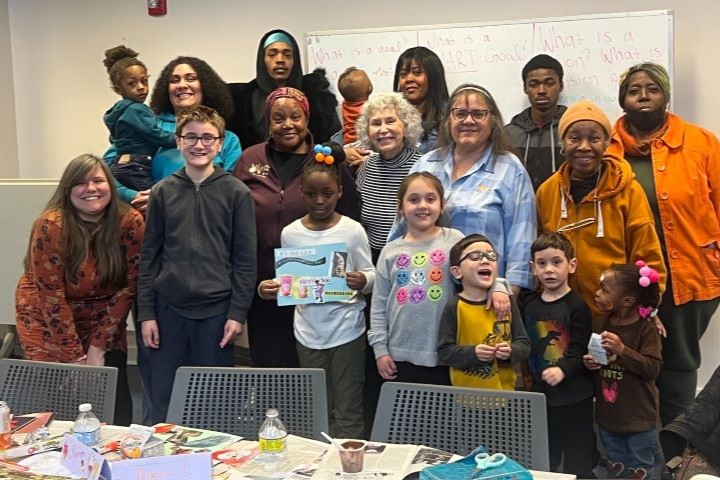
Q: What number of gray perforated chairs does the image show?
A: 3